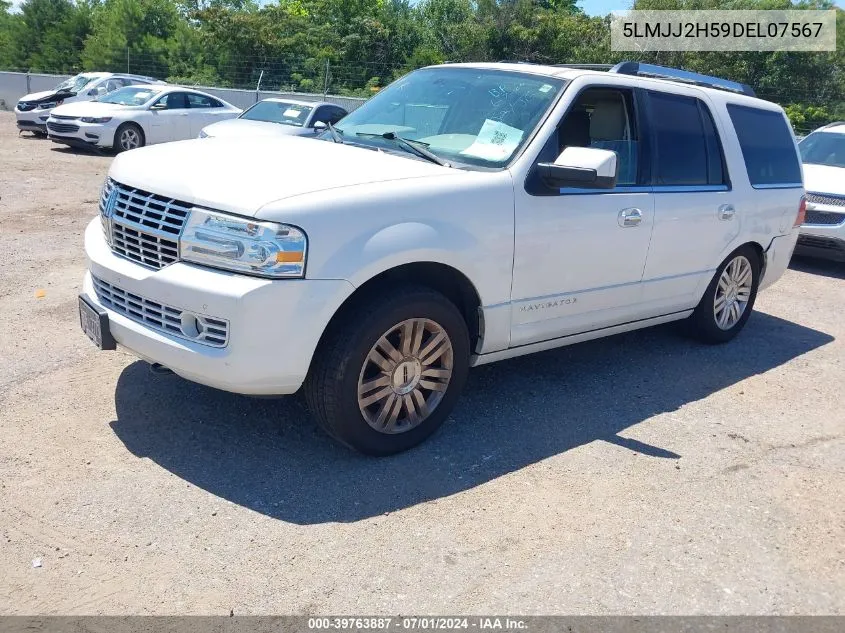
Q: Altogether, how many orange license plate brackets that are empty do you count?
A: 0